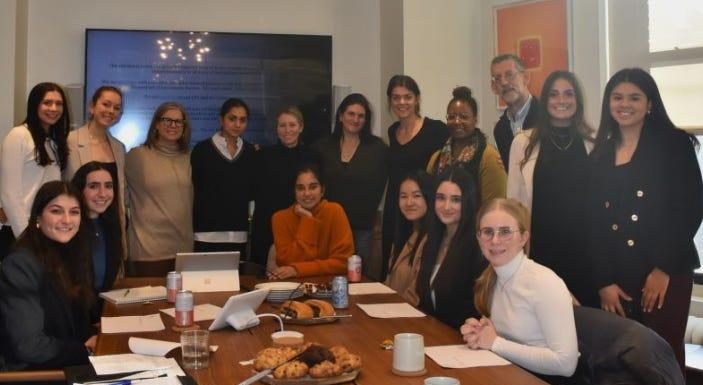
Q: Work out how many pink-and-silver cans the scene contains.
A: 3